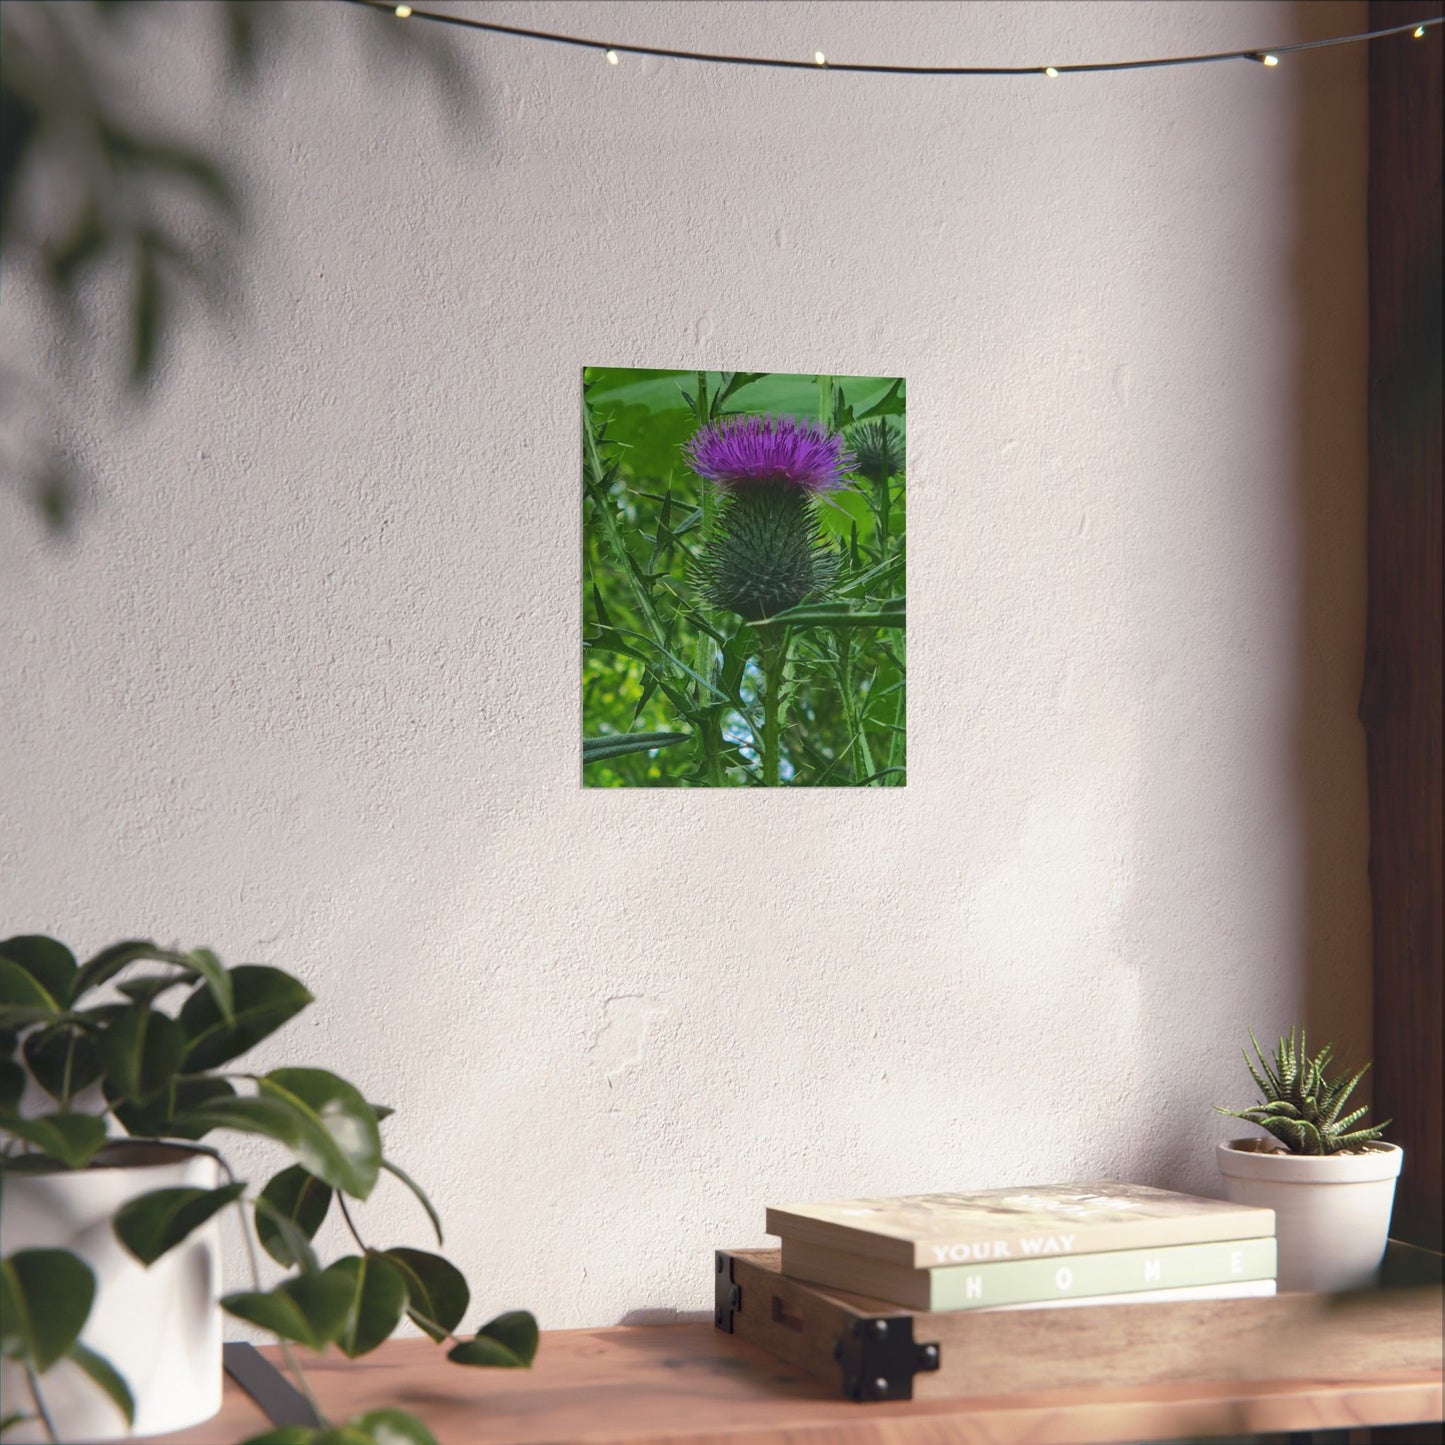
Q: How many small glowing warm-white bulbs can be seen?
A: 6